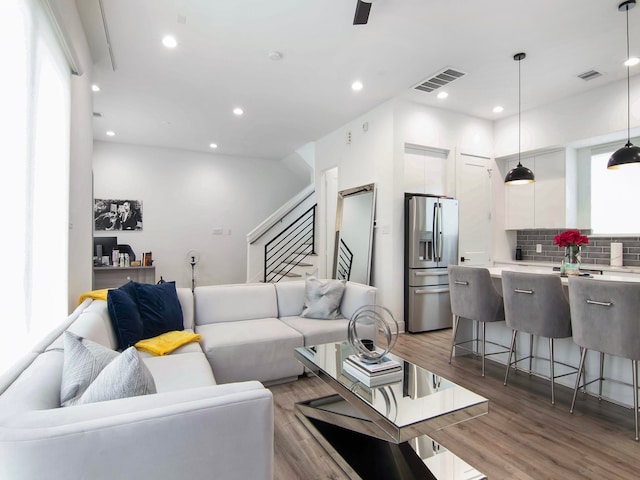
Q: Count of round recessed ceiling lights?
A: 9